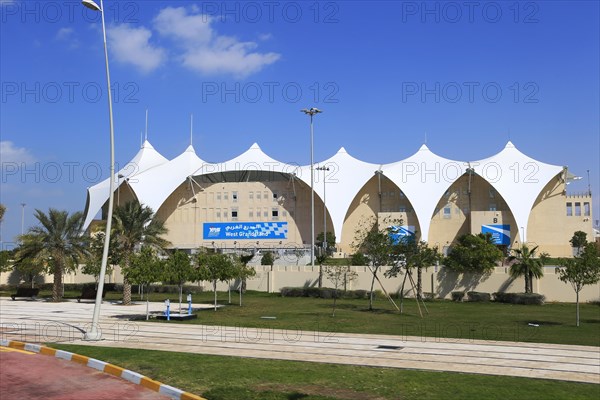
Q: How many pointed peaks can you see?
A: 6